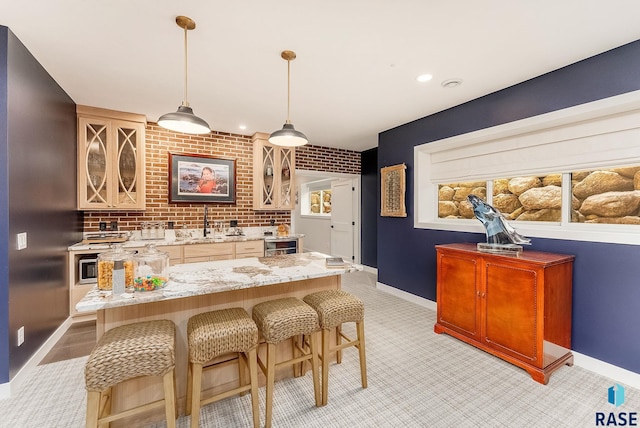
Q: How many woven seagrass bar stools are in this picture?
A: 4